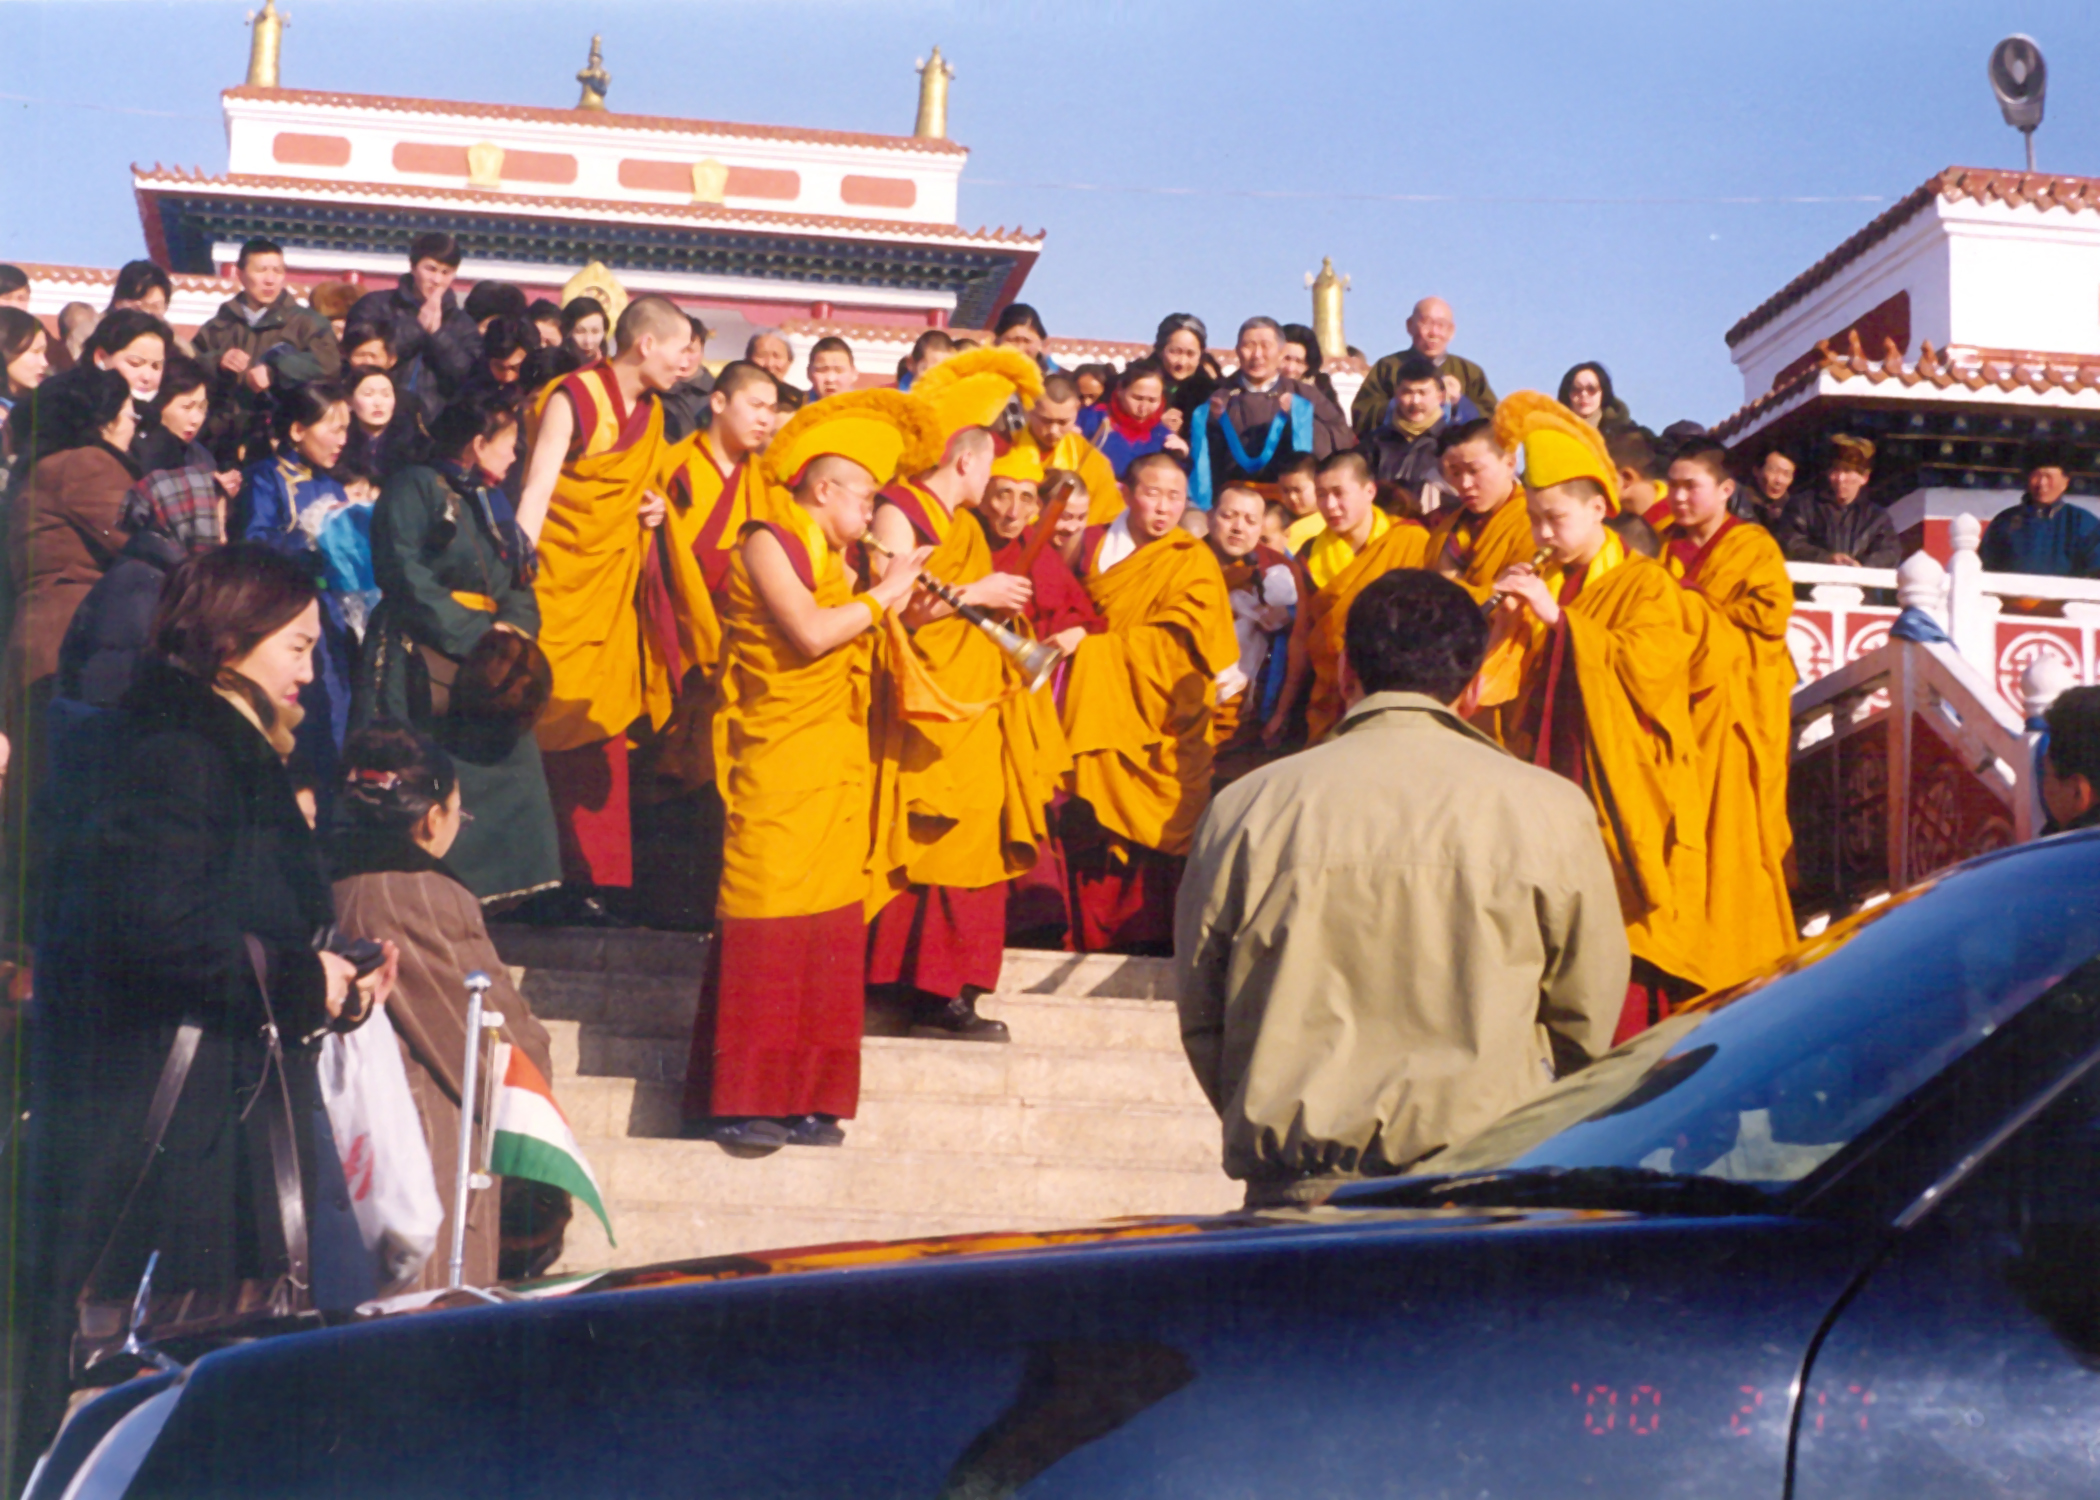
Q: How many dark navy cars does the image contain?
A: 1